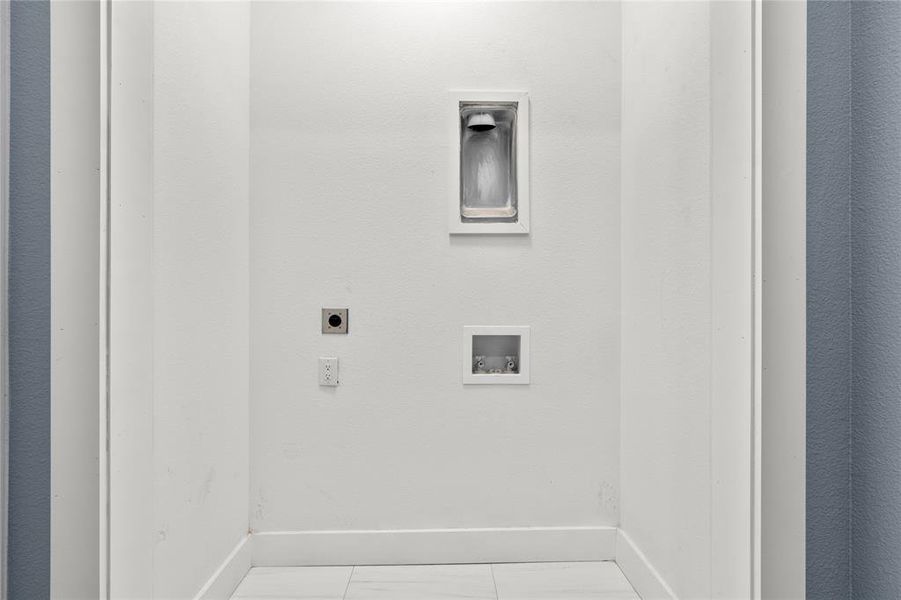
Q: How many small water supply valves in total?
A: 2